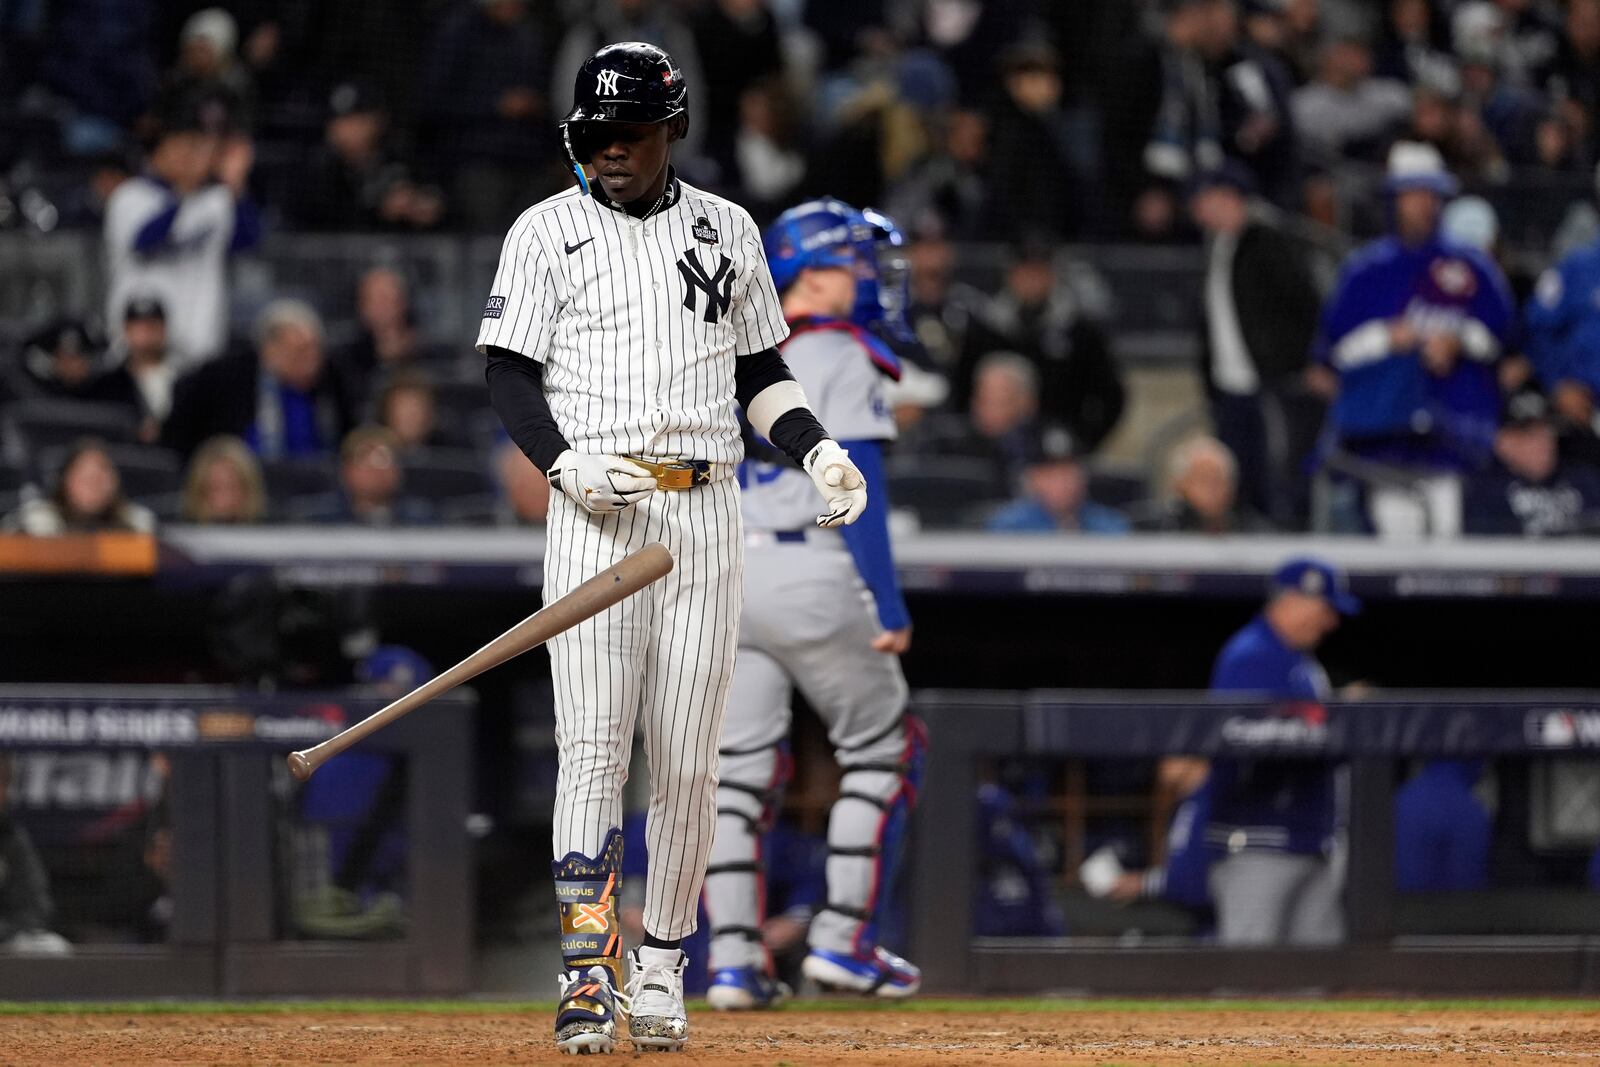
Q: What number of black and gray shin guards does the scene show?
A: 2